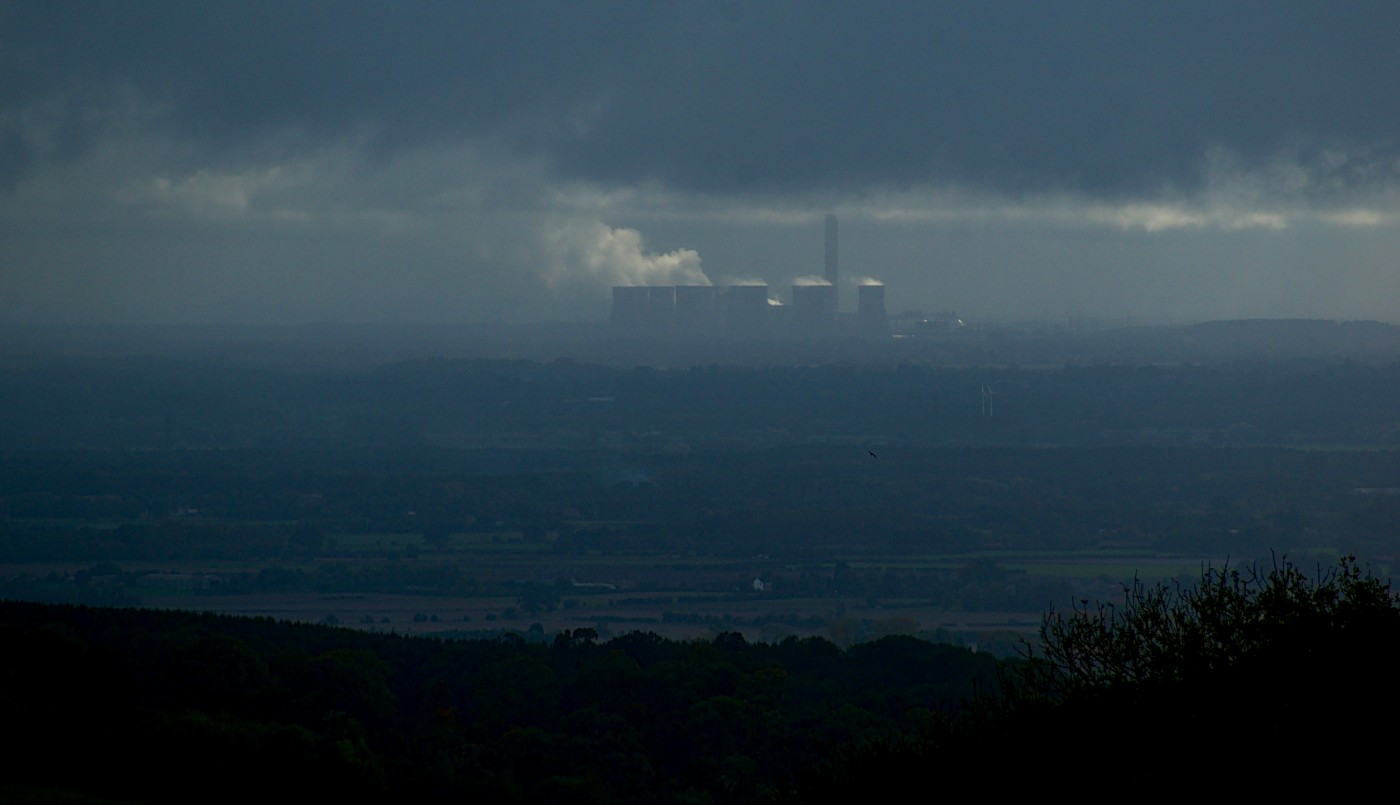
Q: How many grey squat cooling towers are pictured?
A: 6